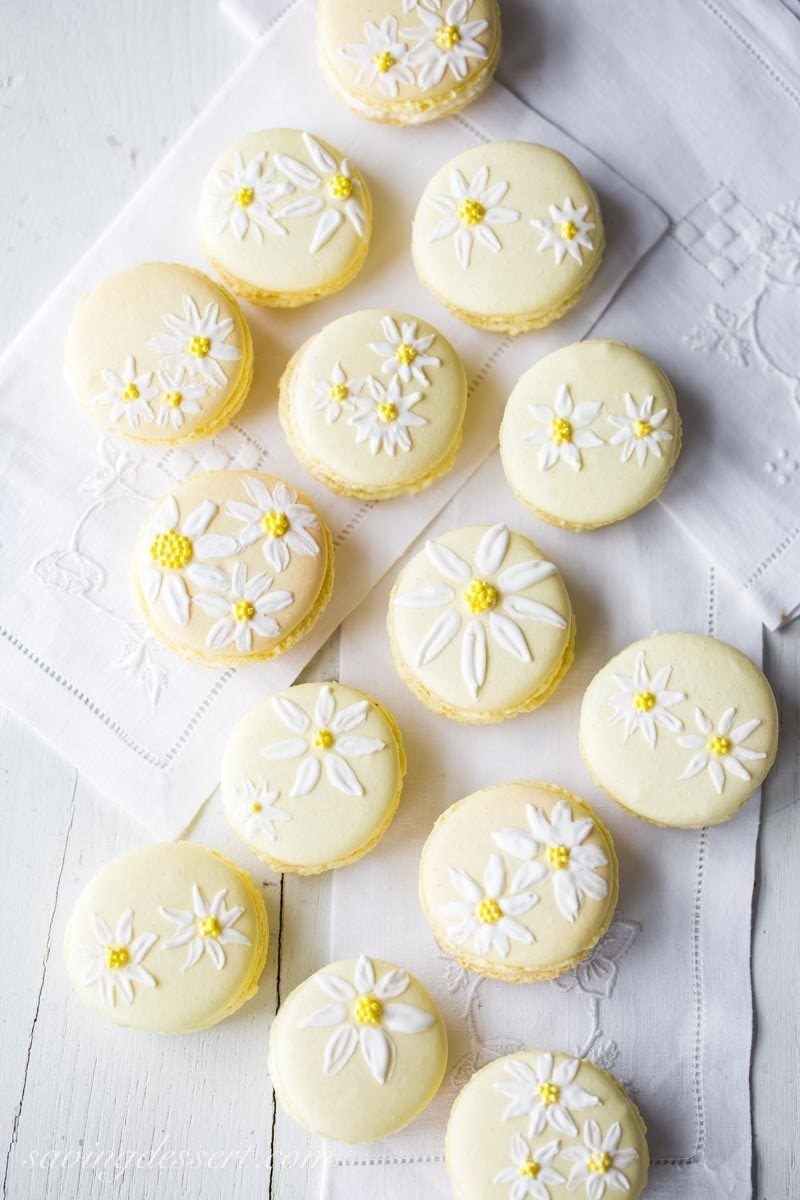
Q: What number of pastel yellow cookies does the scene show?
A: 14